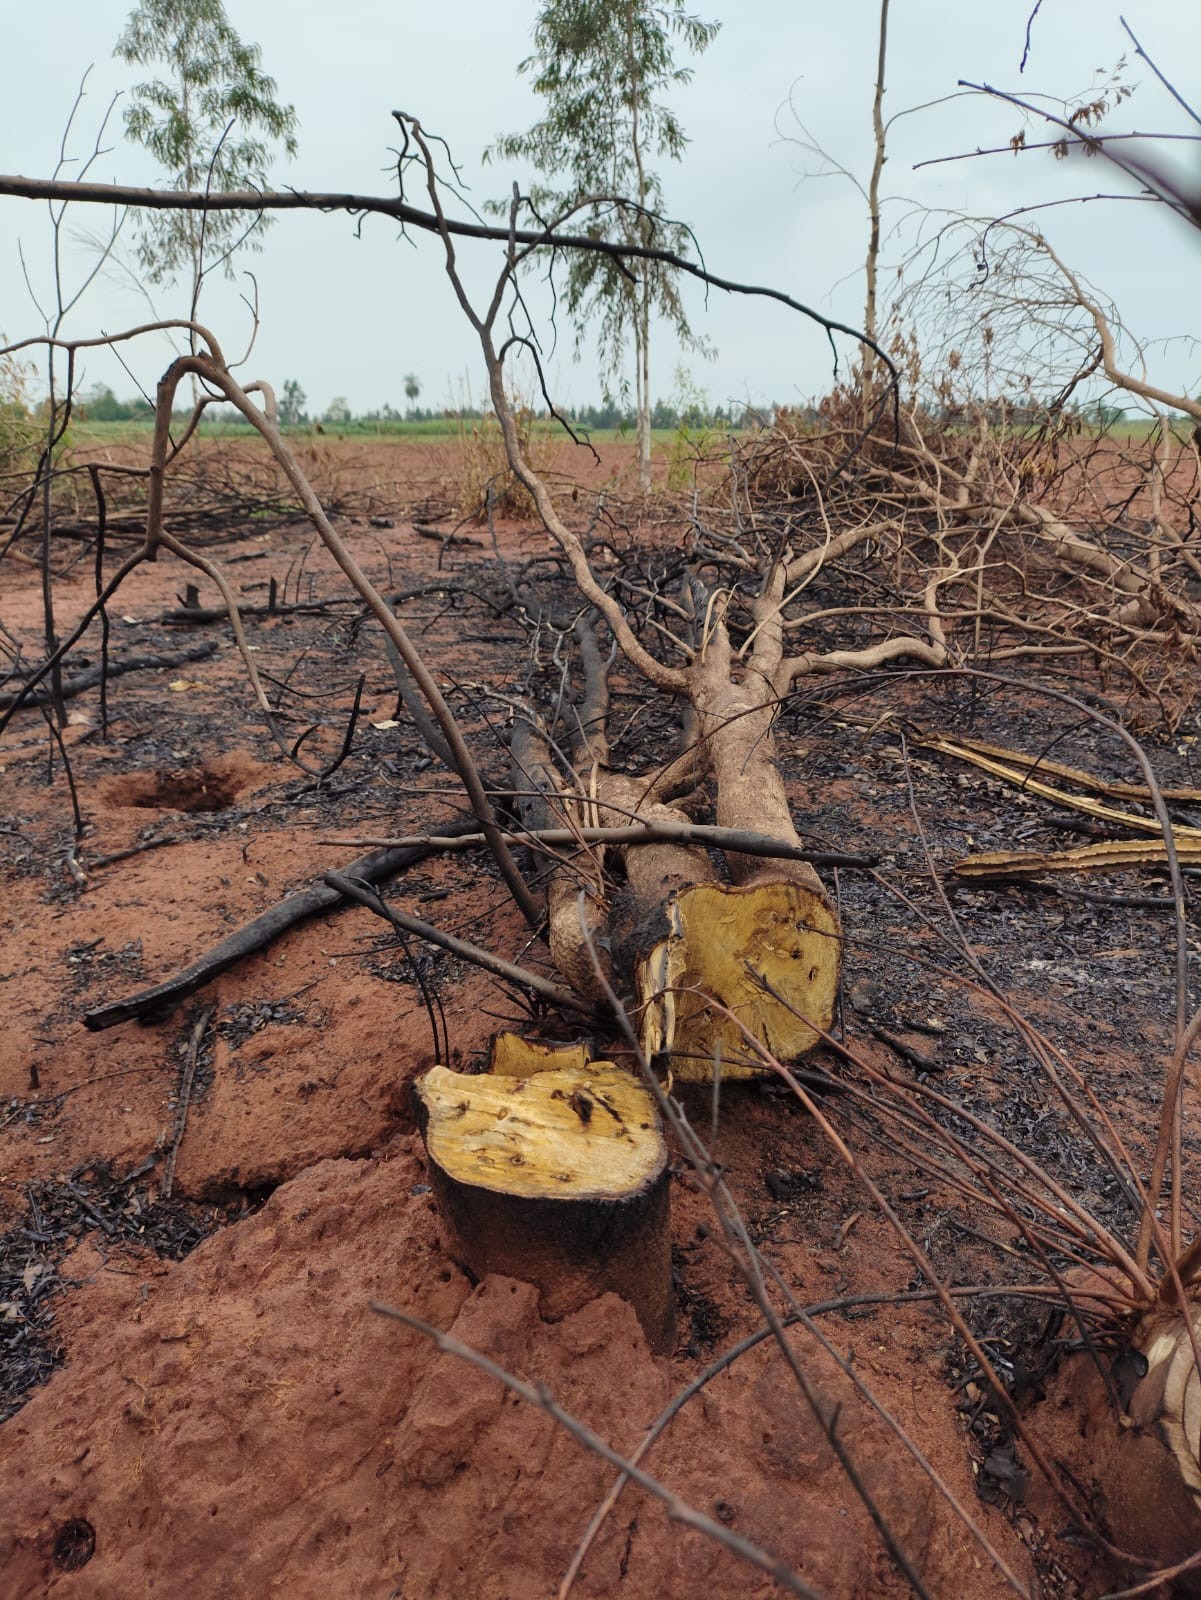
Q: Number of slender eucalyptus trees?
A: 2